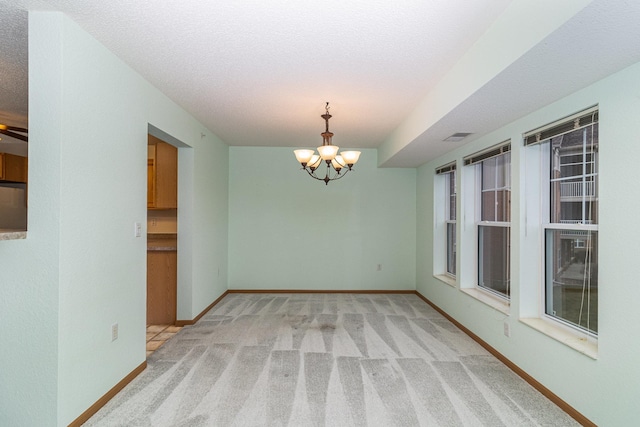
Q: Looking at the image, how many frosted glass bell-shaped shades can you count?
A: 5